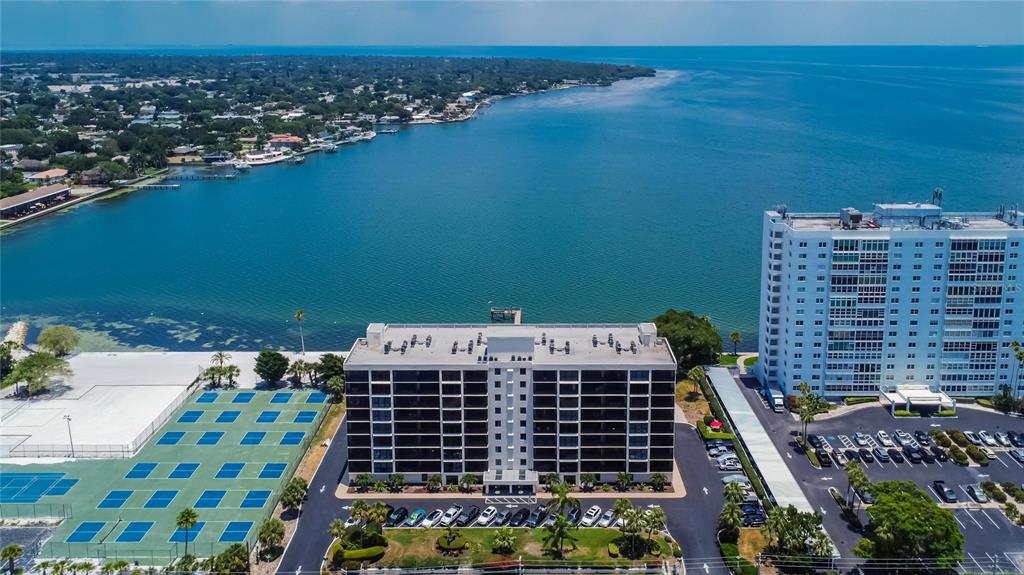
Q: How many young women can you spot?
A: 0